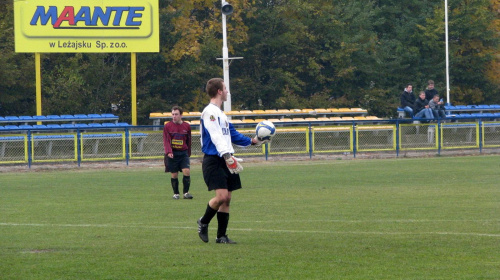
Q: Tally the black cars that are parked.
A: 0